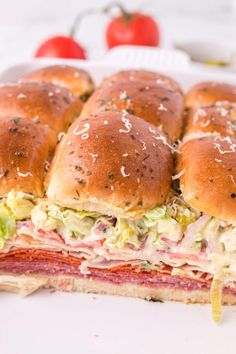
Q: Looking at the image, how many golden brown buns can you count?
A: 9